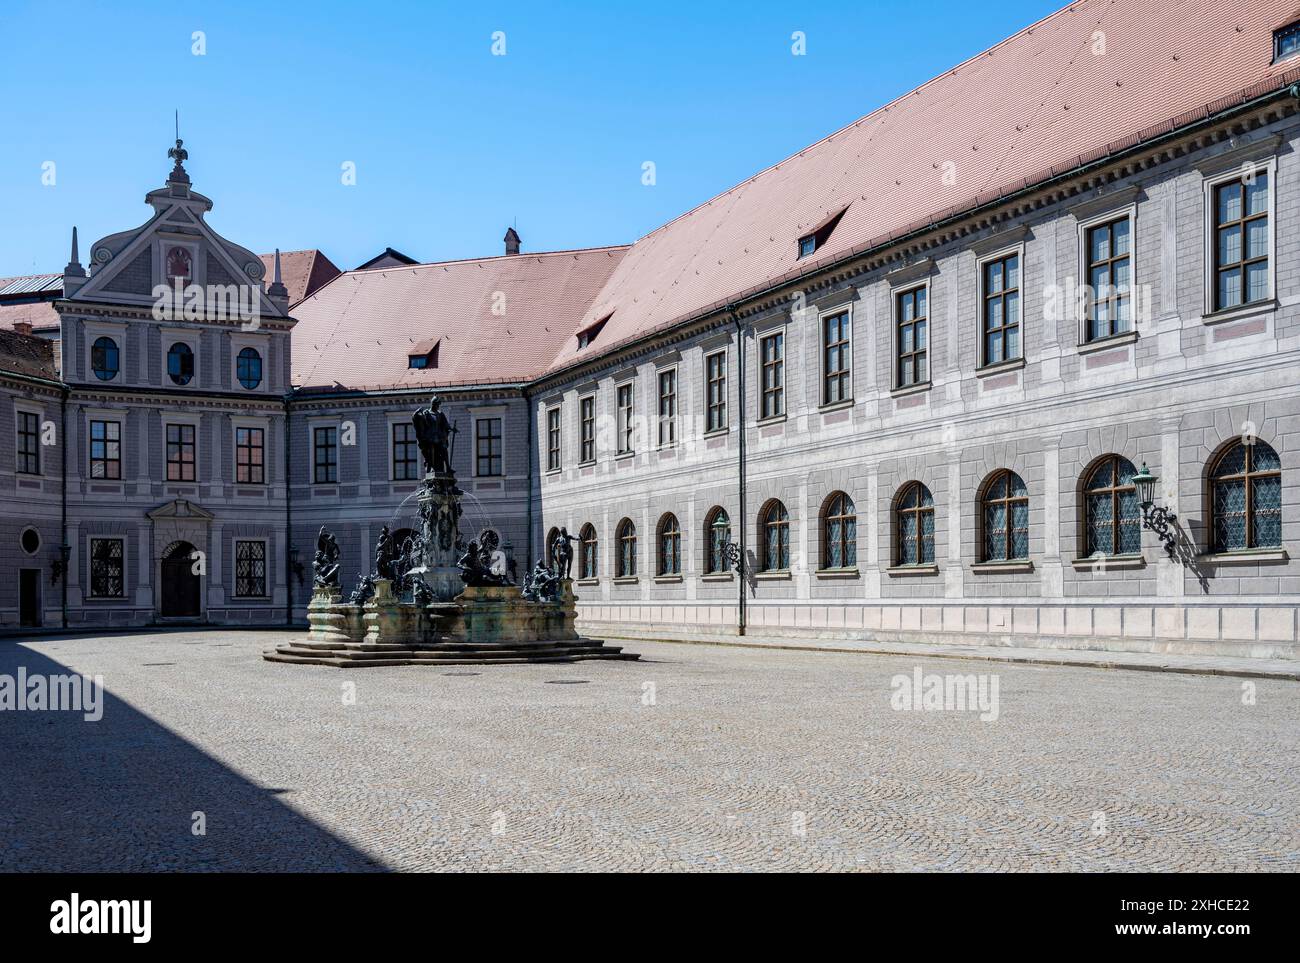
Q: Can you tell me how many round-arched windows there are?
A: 11